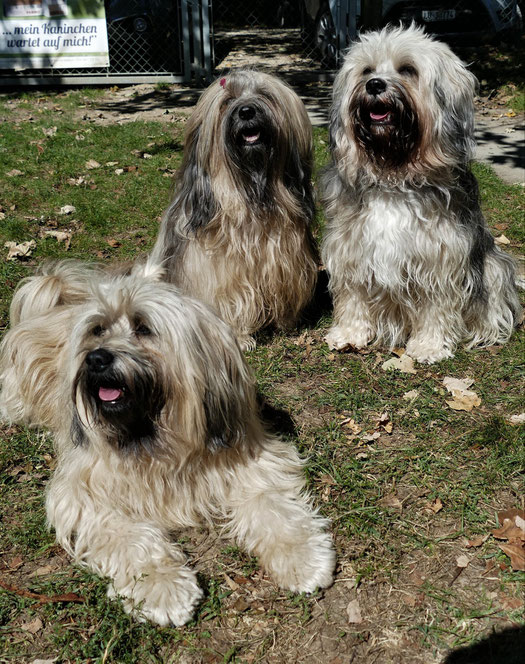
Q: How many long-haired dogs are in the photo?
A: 3